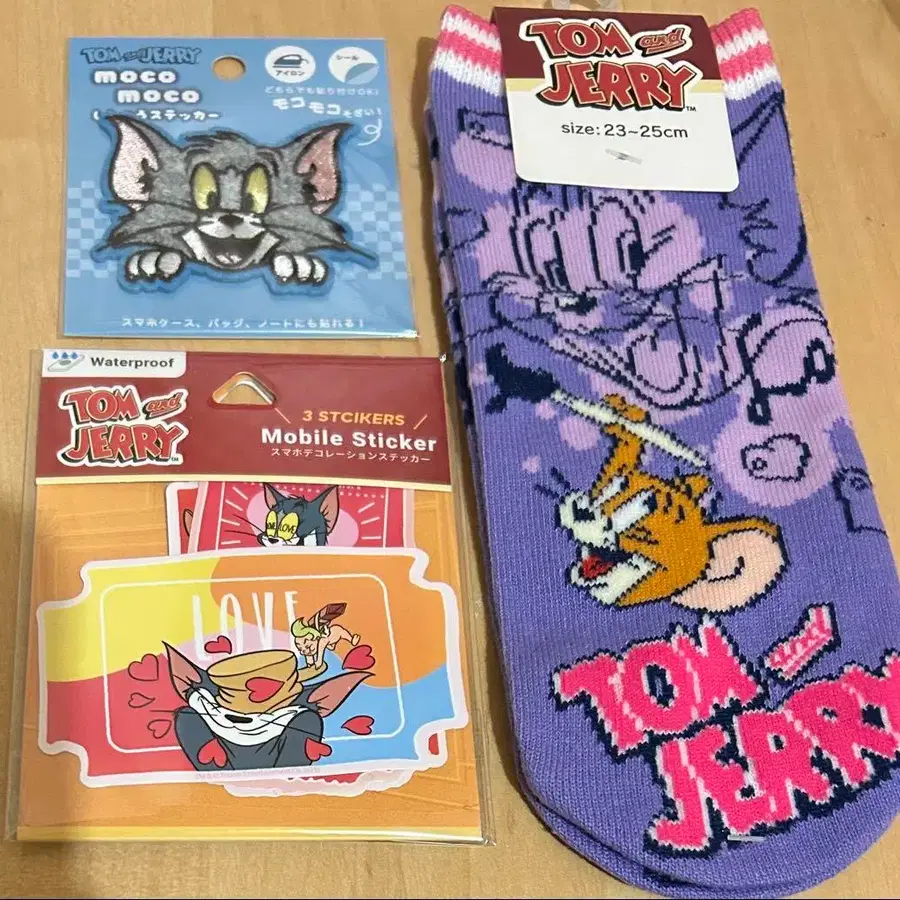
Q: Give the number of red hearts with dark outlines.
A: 9